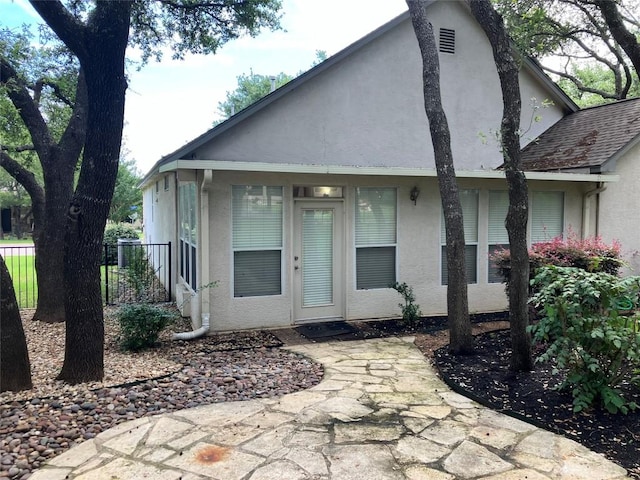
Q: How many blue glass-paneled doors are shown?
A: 0